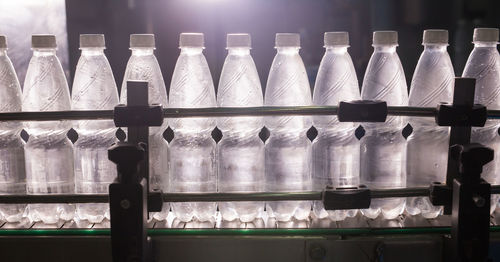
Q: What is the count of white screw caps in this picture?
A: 11